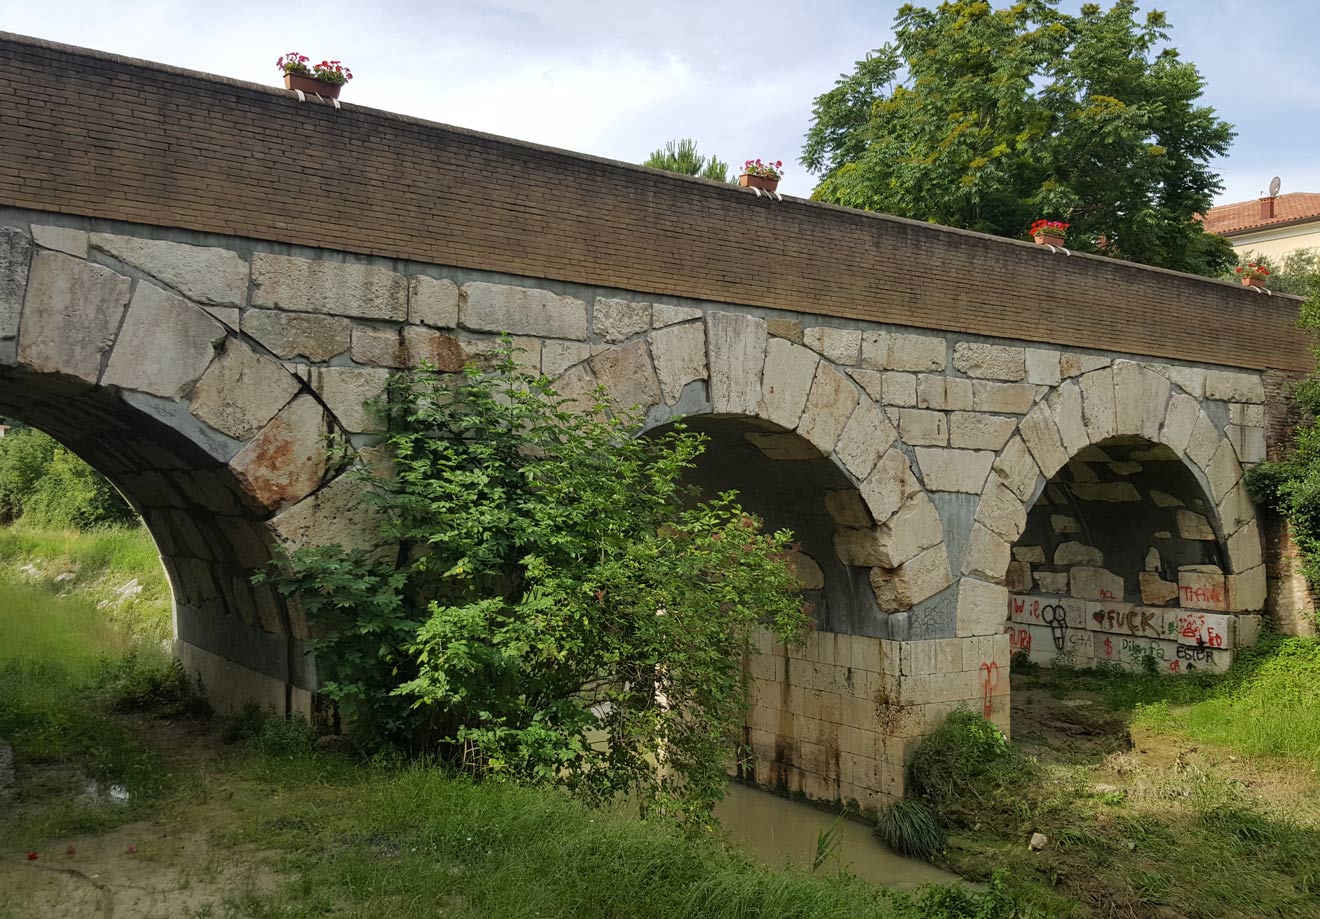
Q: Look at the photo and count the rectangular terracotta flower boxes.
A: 4